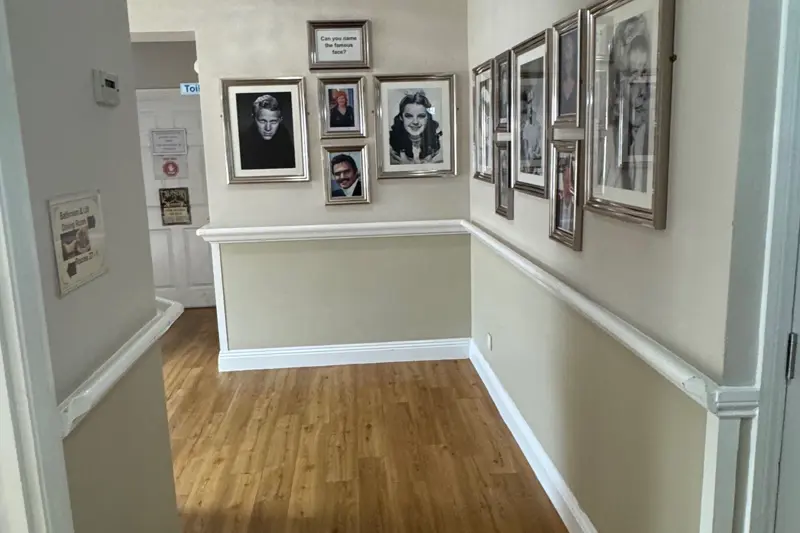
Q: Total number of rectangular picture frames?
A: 12